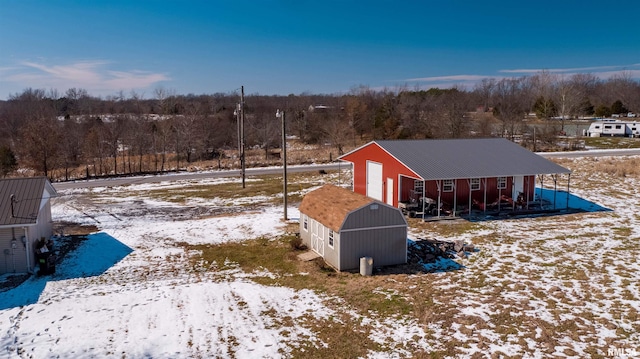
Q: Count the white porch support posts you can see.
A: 11